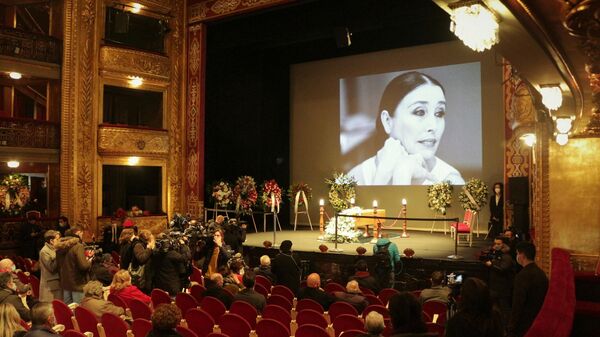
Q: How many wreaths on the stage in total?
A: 7